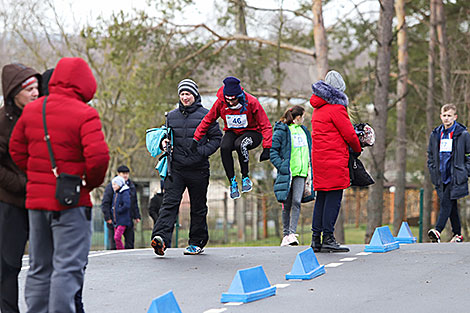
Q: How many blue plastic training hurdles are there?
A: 5